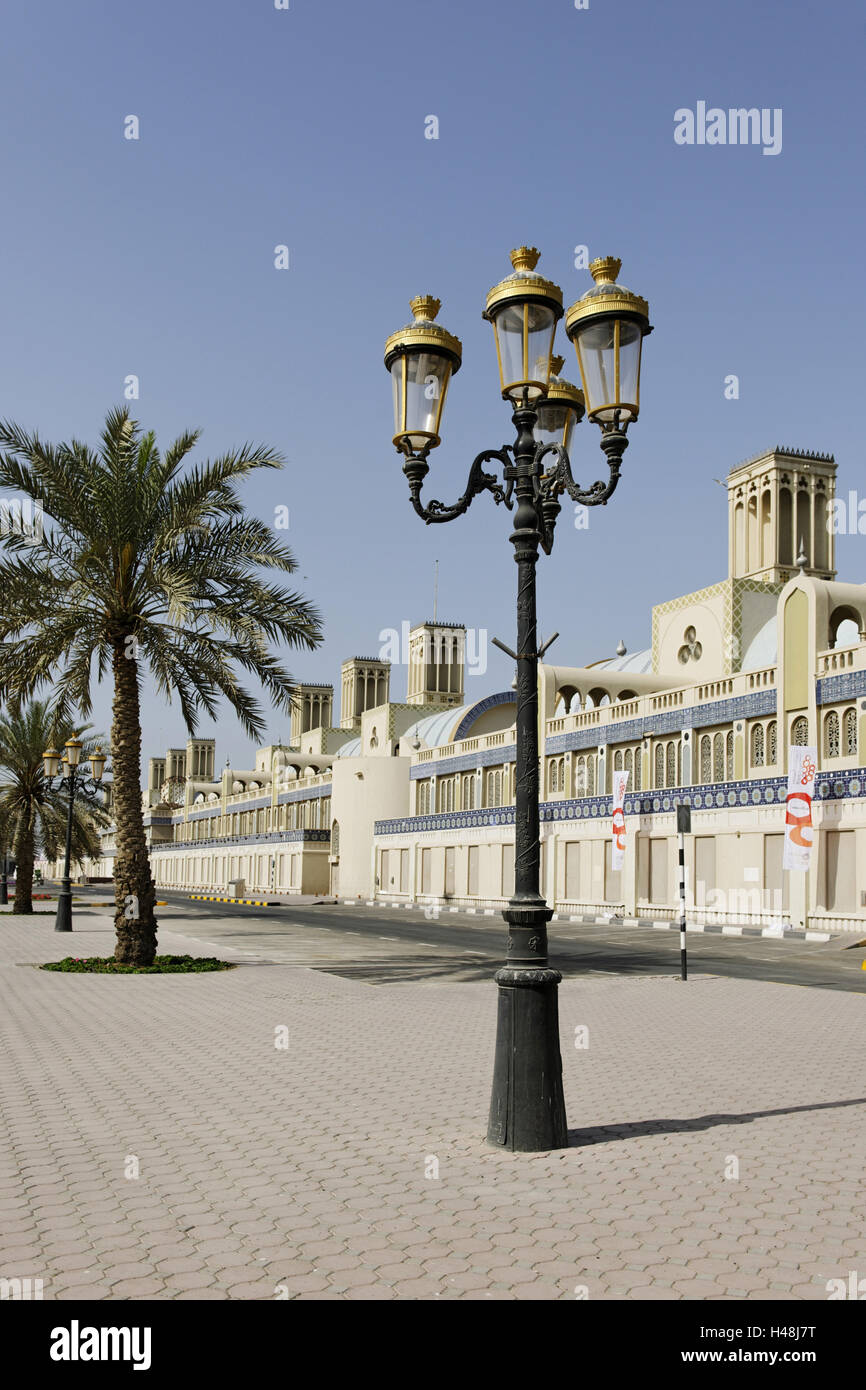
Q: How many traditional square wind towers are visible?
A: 7